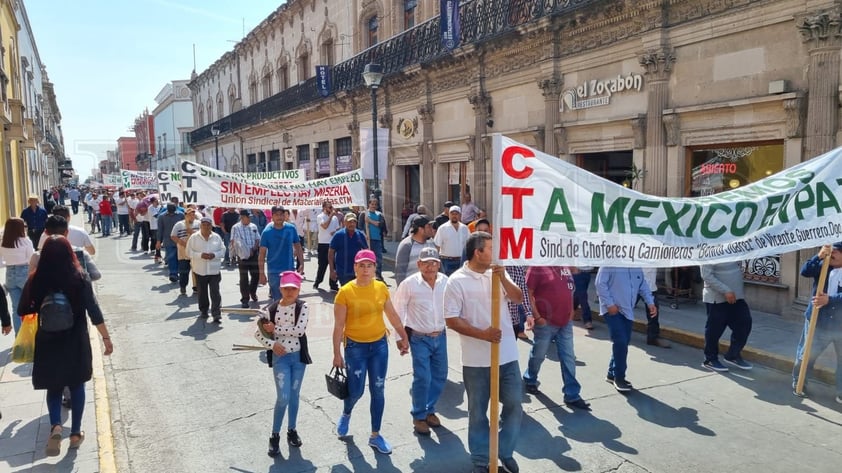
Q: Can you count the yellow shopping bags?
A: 1